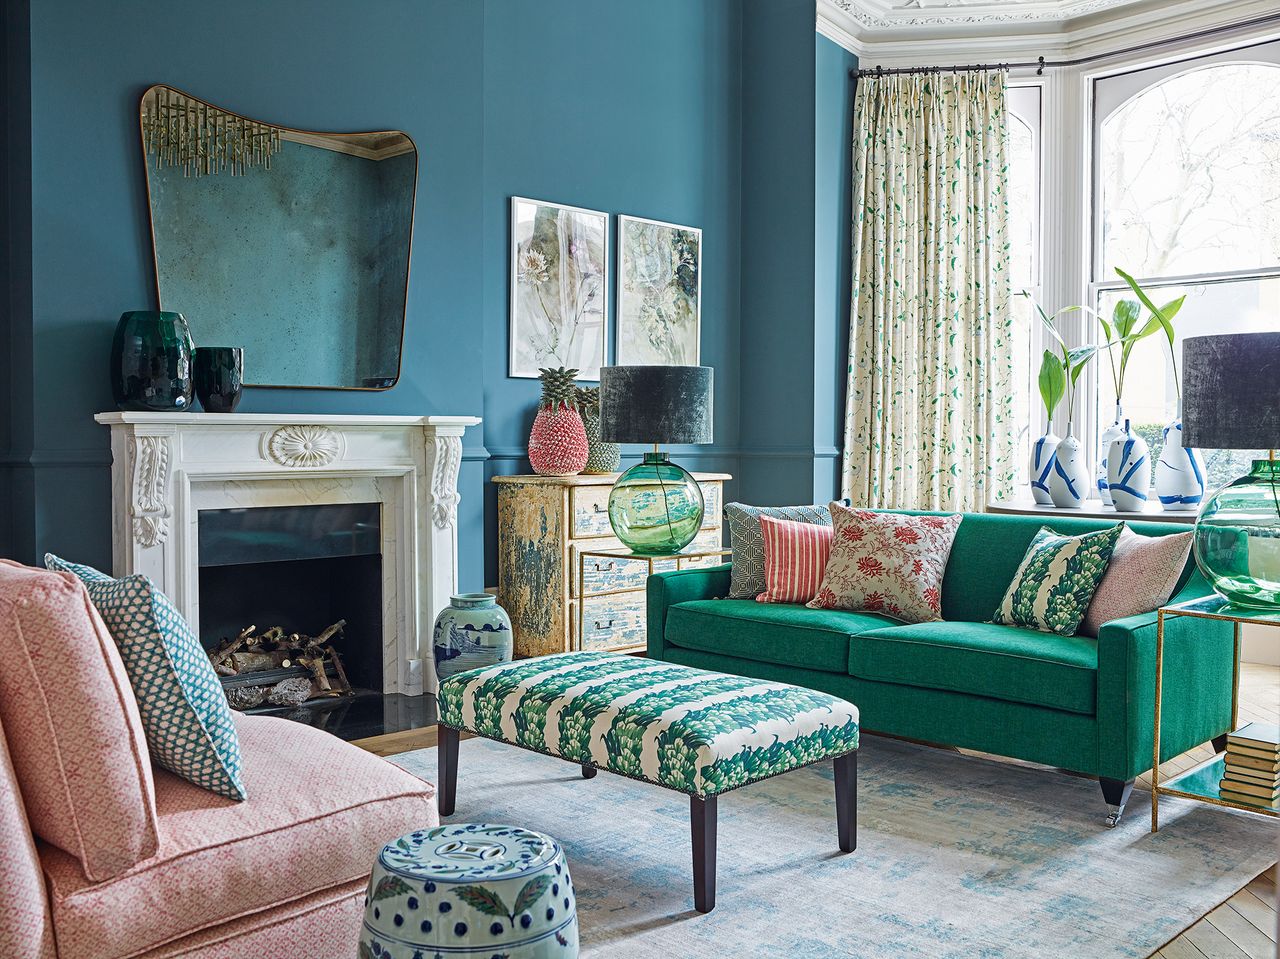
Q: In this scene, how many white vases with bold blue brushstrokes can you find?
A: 5